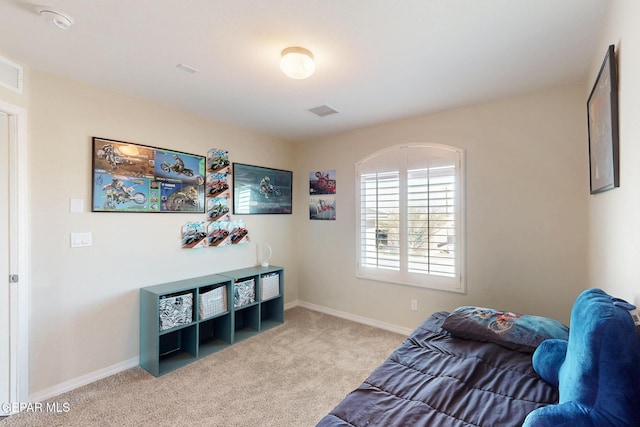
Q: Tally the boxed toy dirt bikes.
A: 6